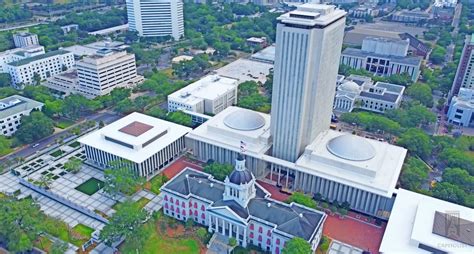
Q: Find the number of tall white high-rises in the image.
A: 2